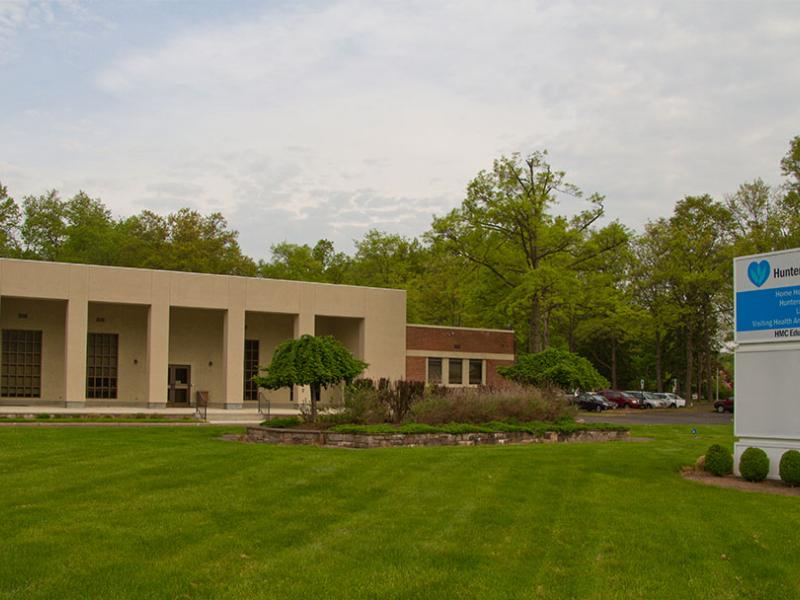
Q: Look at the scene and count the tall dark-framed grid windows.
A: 3